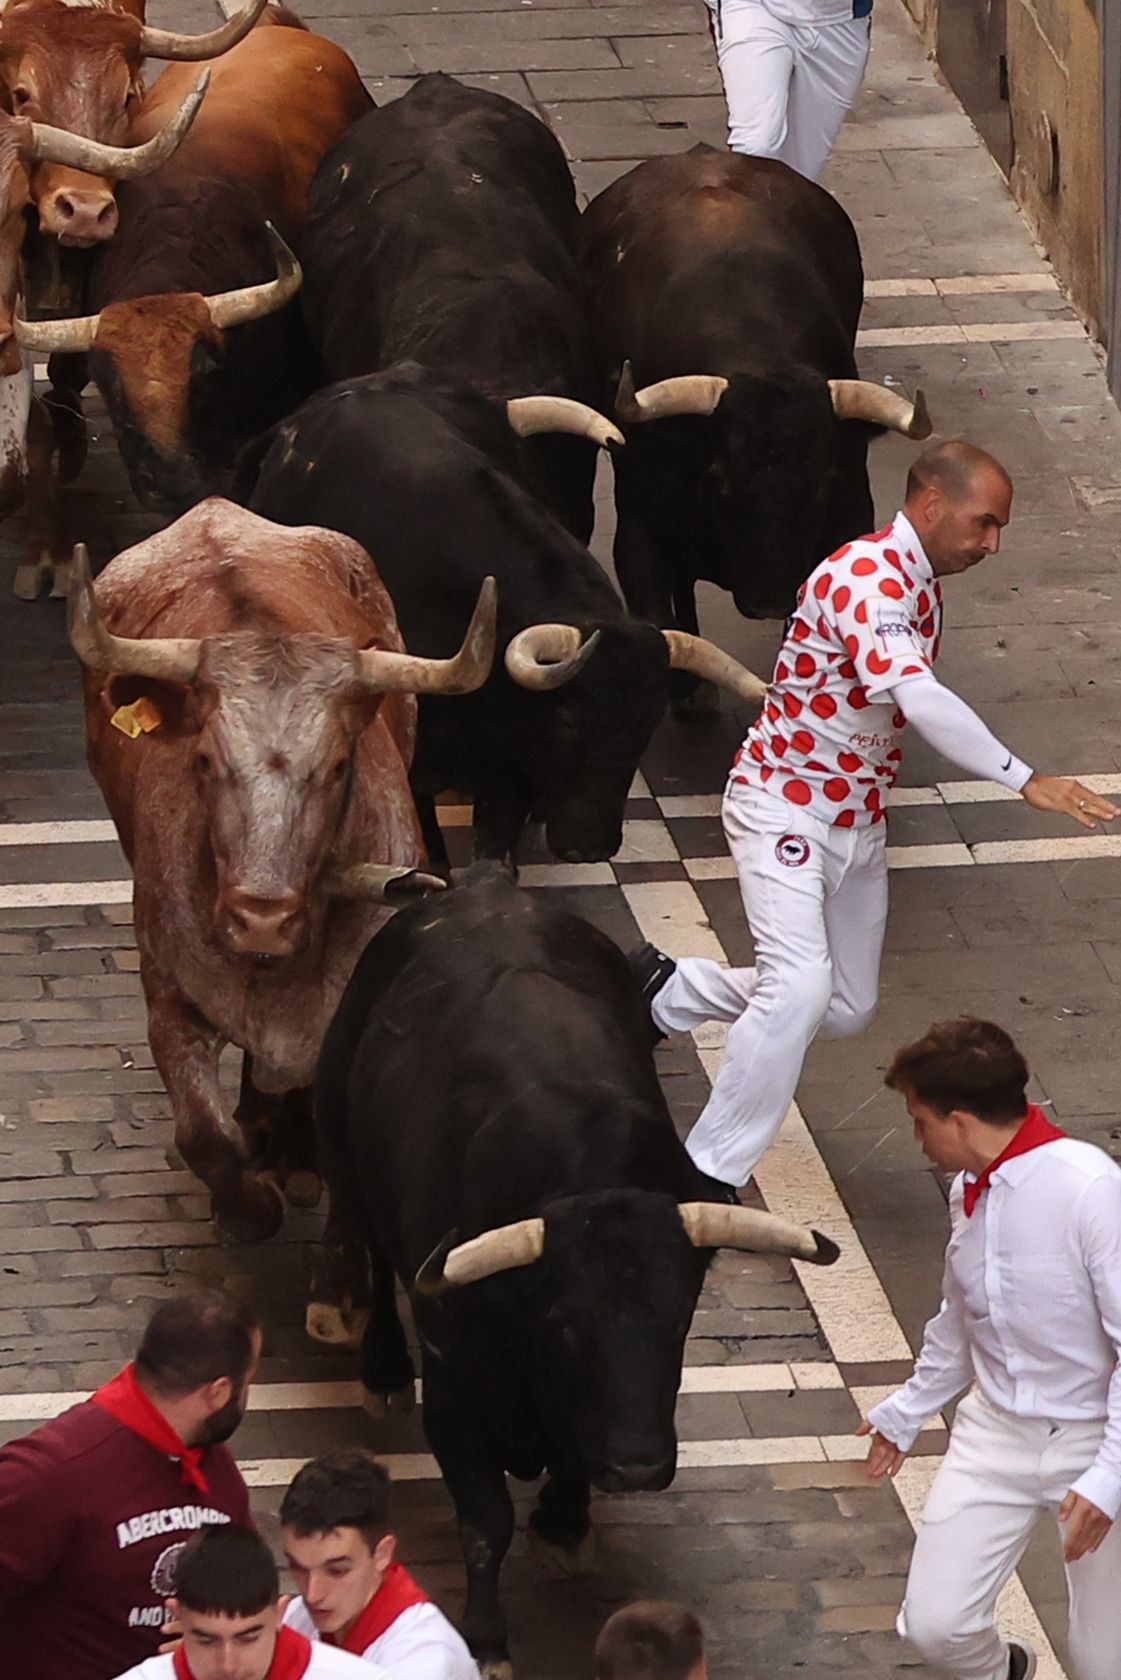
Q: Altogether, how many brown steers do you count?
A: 4